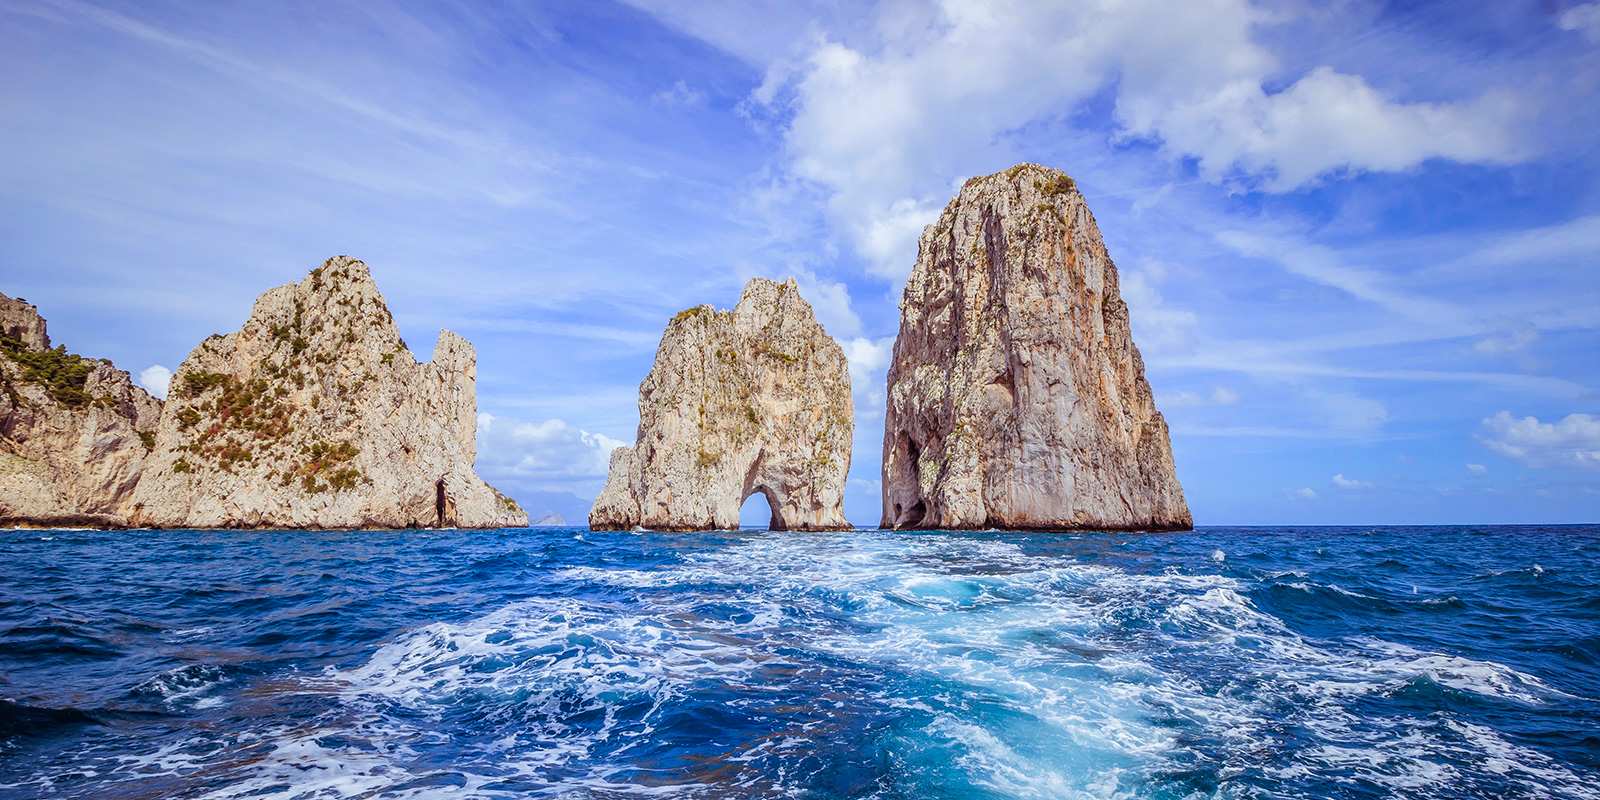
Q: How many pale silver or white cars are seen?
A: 0